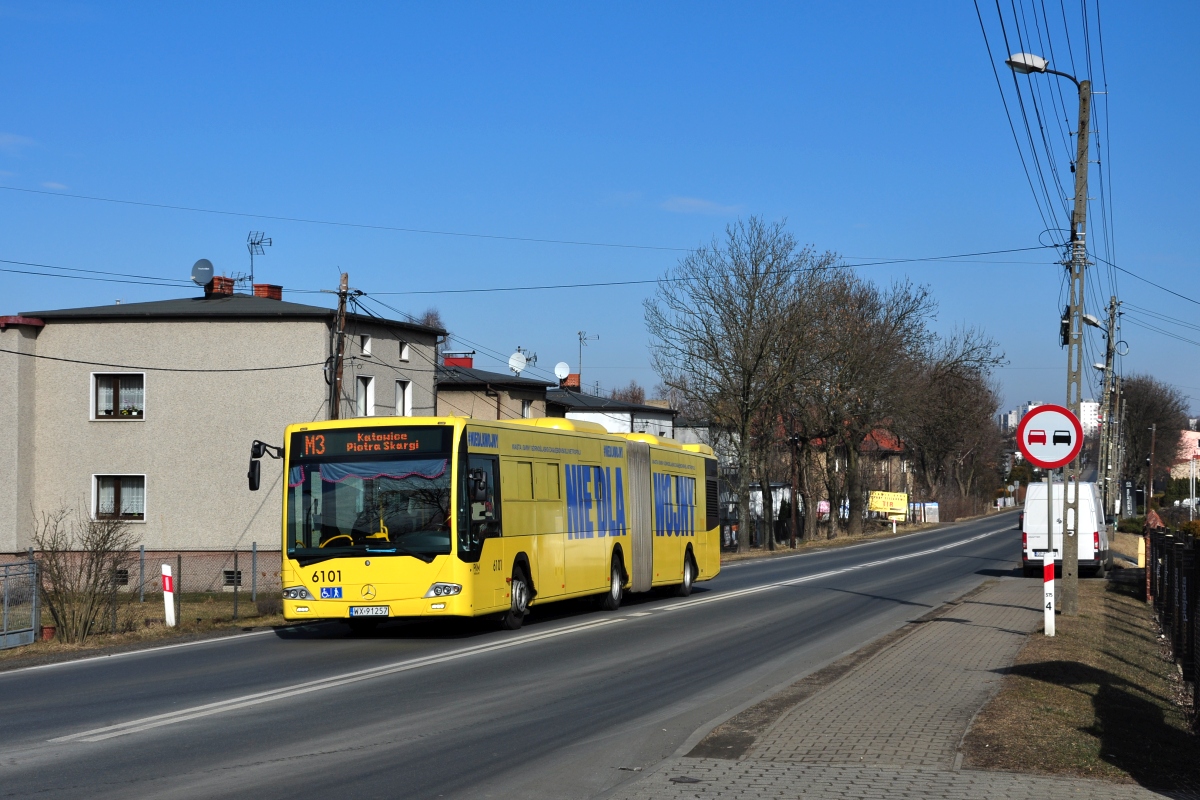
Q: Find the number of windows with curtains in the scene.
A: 2